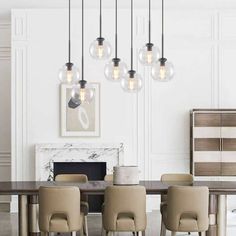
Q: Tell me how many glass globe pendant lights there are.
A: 7